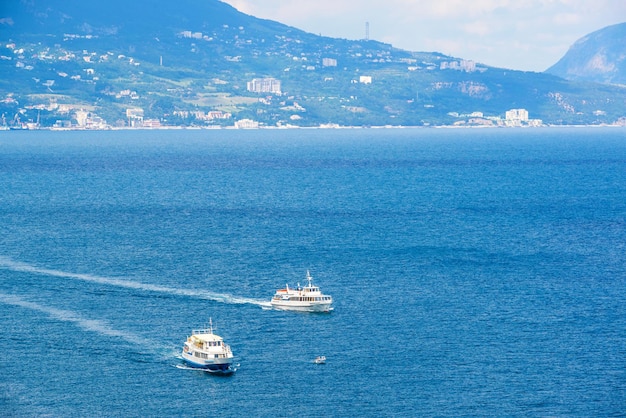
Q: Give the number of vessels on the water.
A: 3